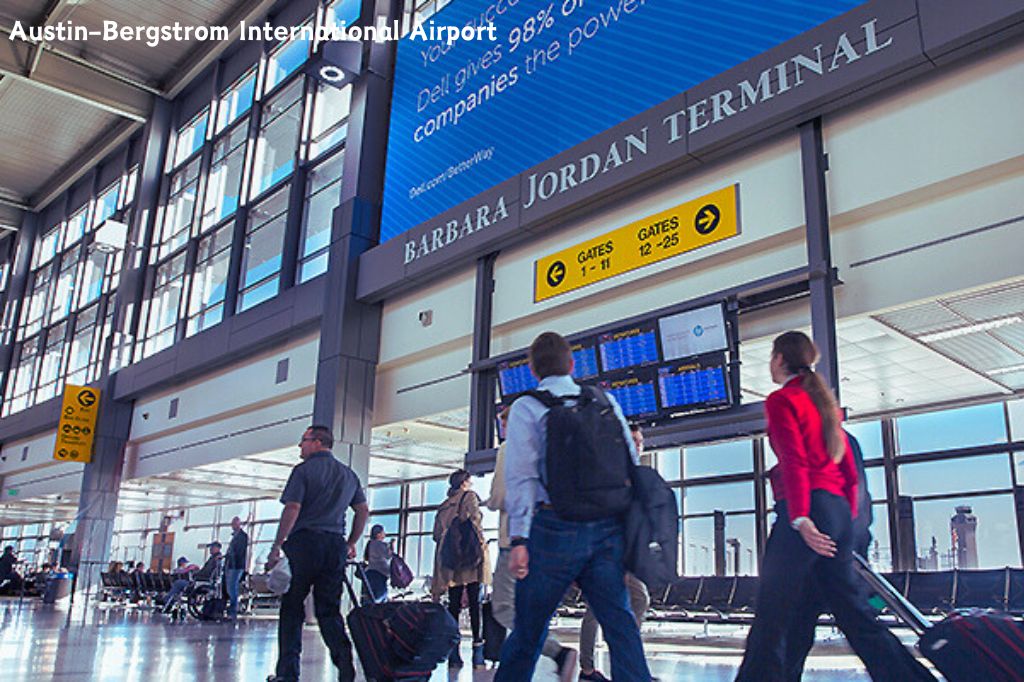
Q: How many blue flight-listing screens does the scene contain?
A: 5